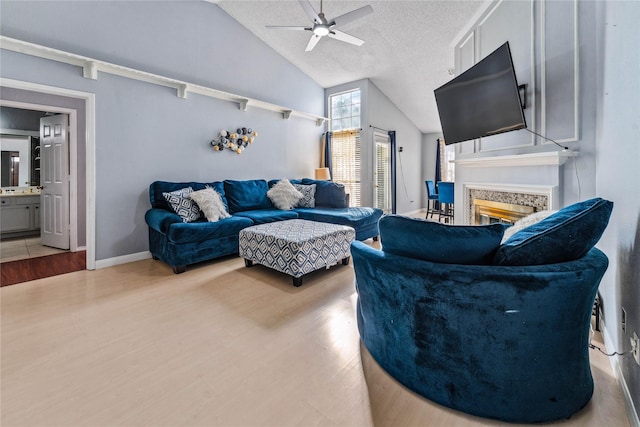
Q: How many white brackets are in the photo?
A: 5